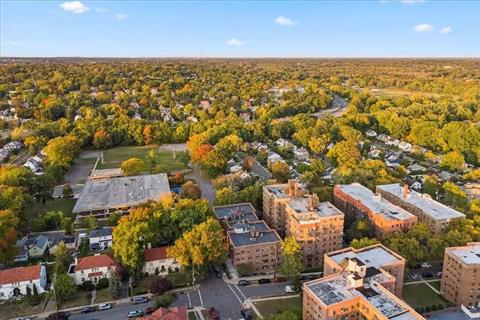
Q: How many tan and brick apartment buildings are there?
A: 6